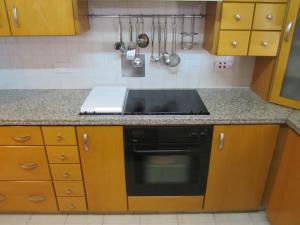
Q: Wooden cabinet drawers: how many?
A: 12